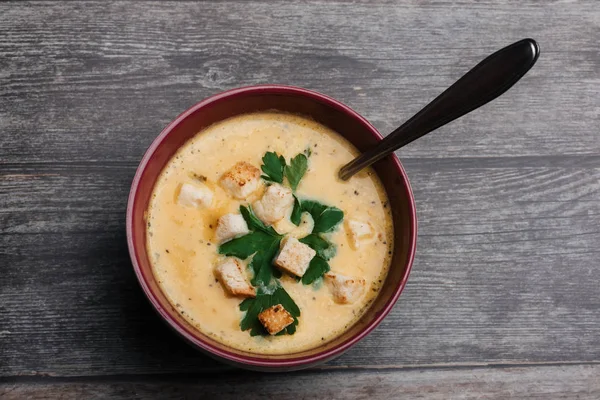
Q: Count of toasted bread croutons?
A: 9